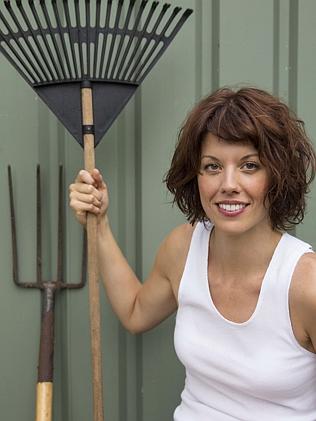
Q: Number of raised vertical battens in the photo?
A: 4